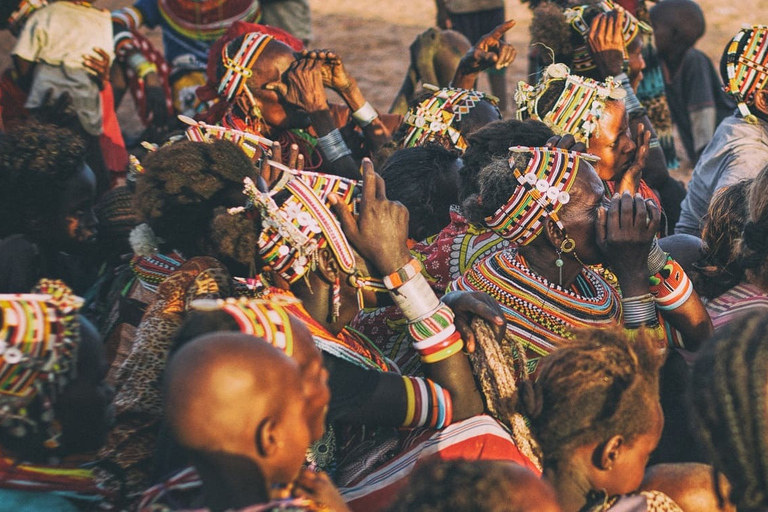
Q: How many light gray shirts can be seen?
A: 1